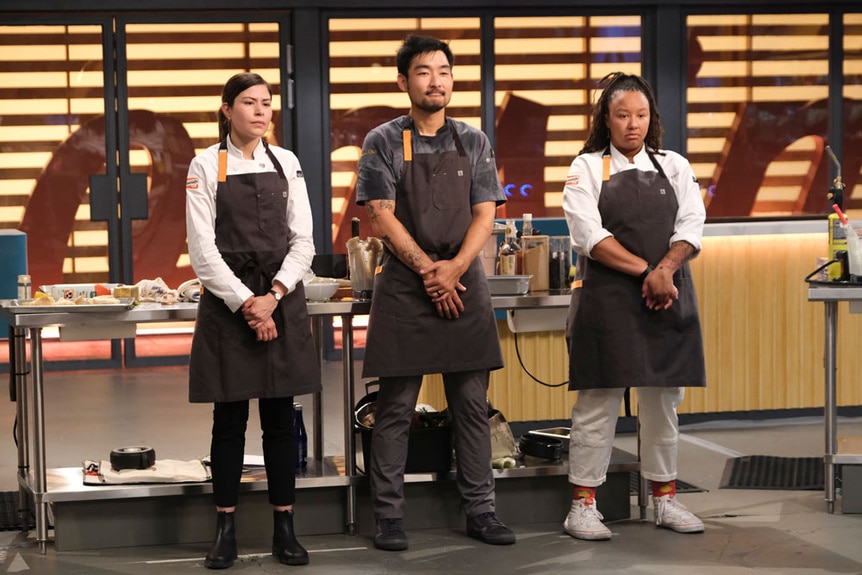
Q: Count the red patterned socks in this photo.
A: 2